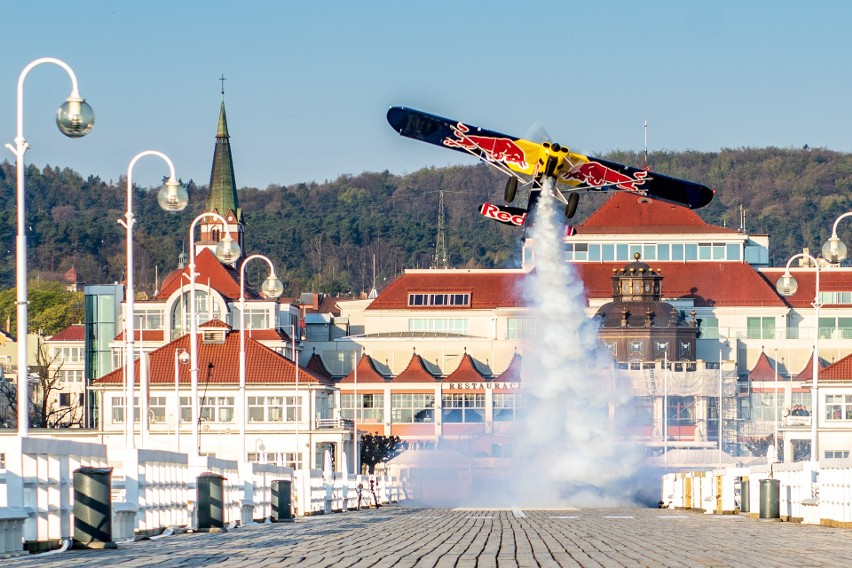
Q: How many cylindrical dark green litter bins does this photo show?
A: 5